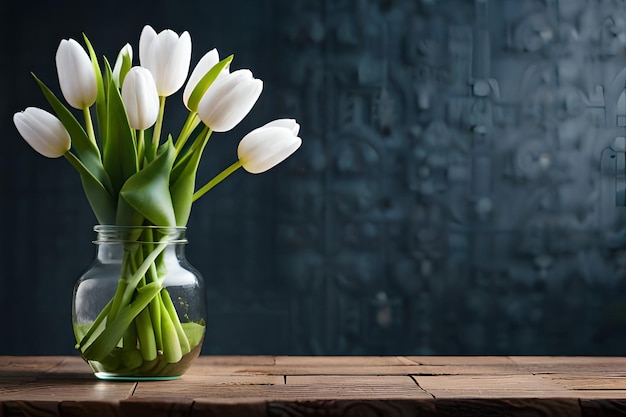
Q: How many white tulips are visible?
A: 8